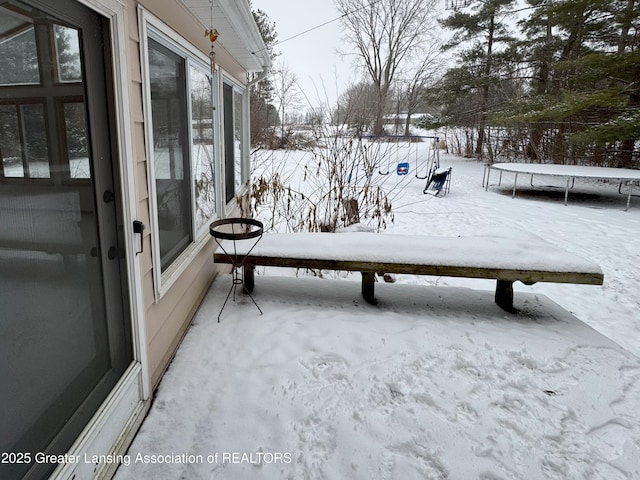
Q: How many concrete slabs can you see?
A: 1